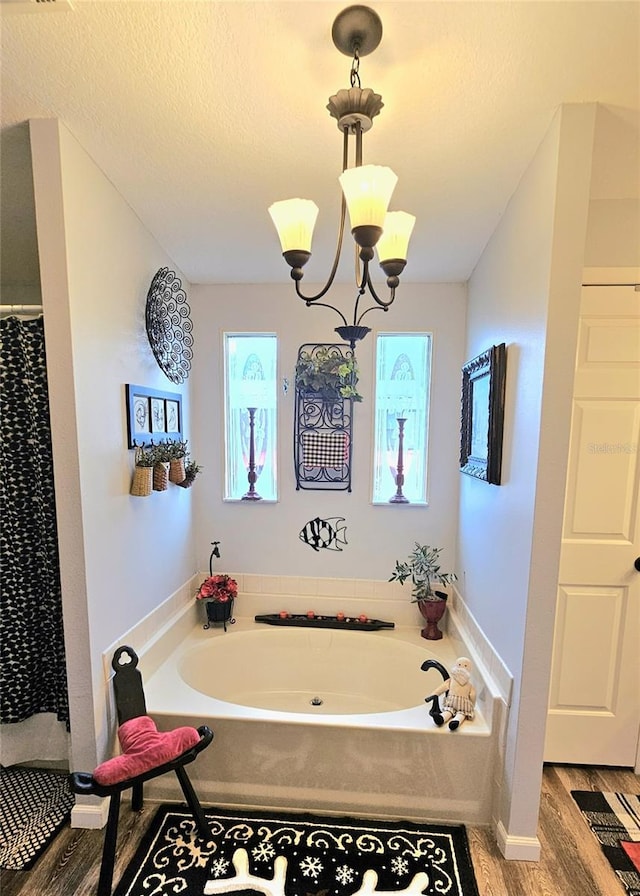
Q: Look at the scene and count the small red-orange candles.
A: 4